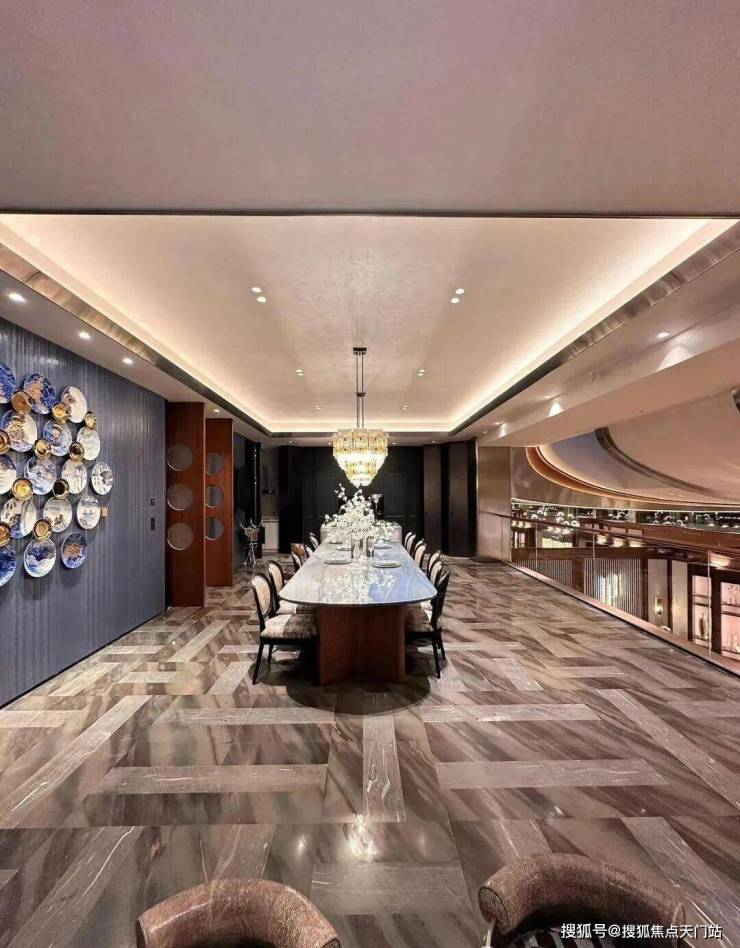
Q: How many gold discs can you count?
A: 10